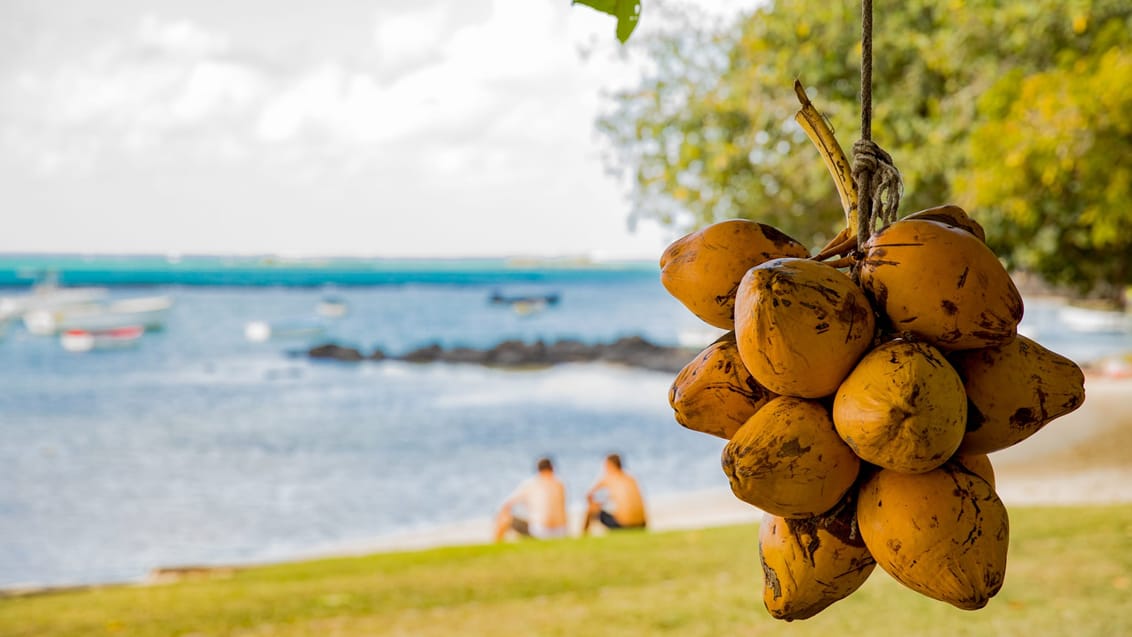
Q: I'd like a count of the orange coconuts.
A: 11